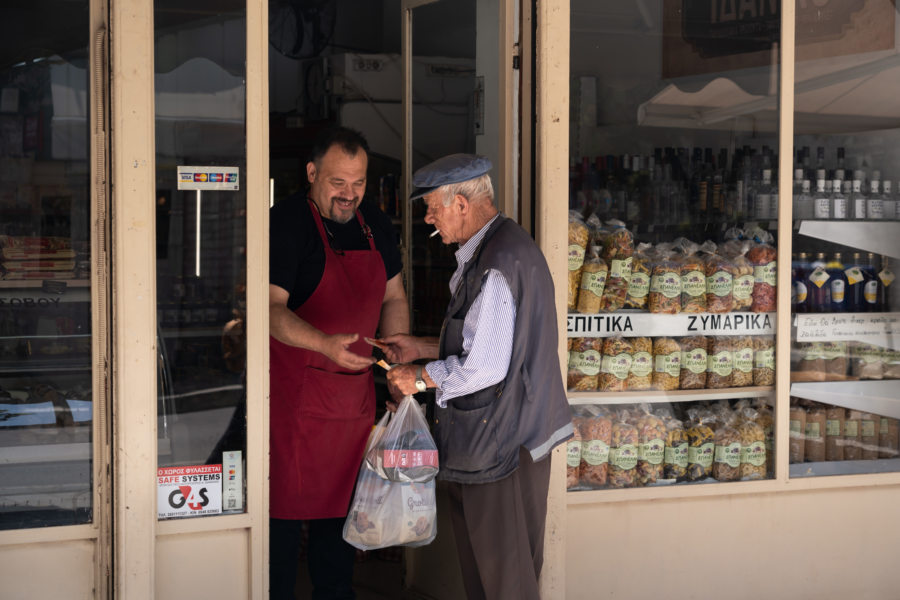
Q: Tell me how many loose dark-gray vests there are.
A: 1